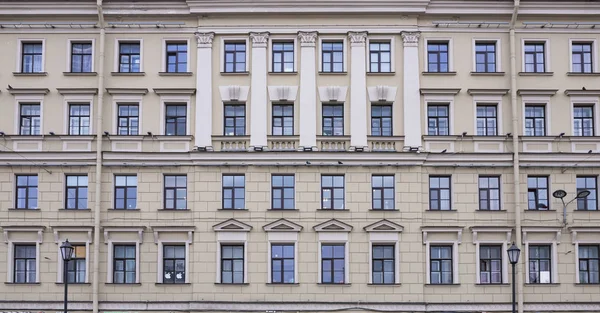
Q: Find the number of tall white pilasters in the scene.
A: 5